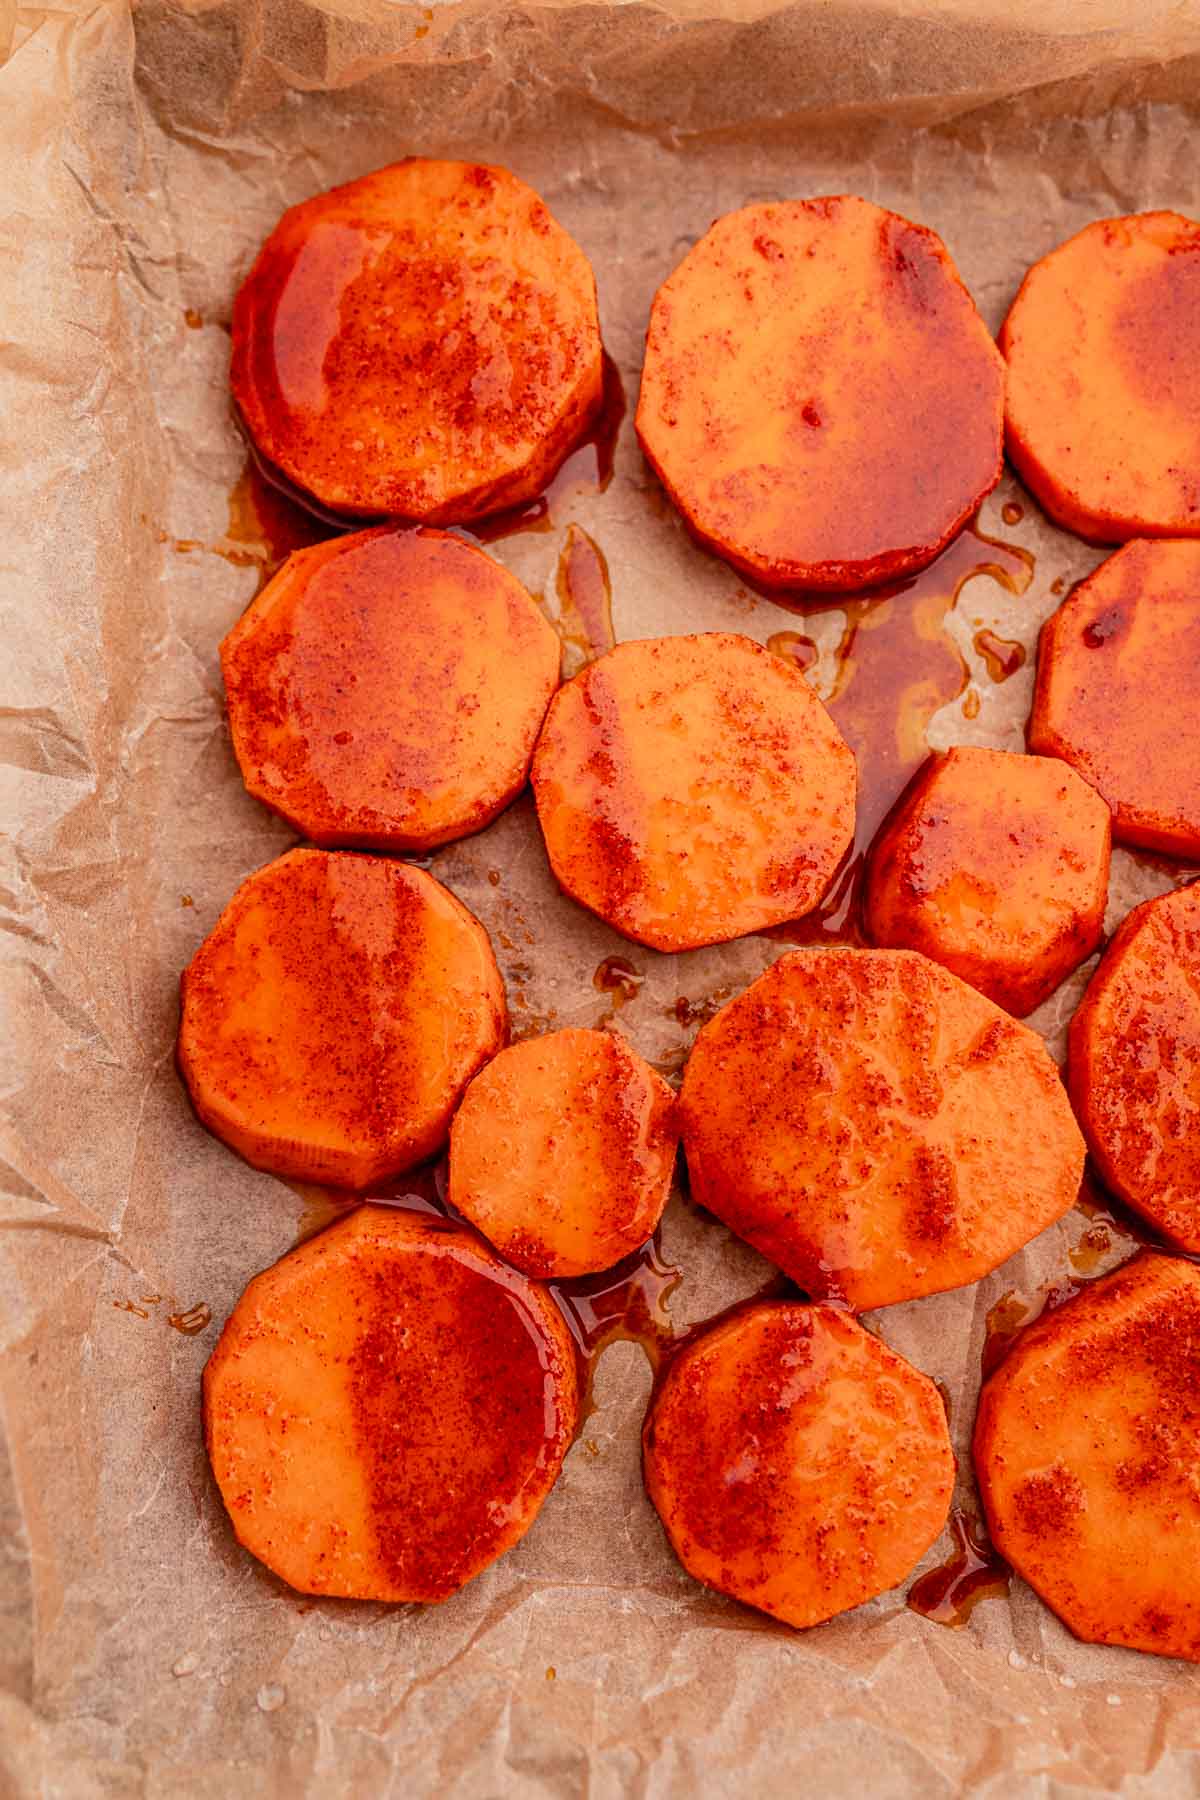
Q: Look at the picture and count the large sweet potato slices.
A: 12